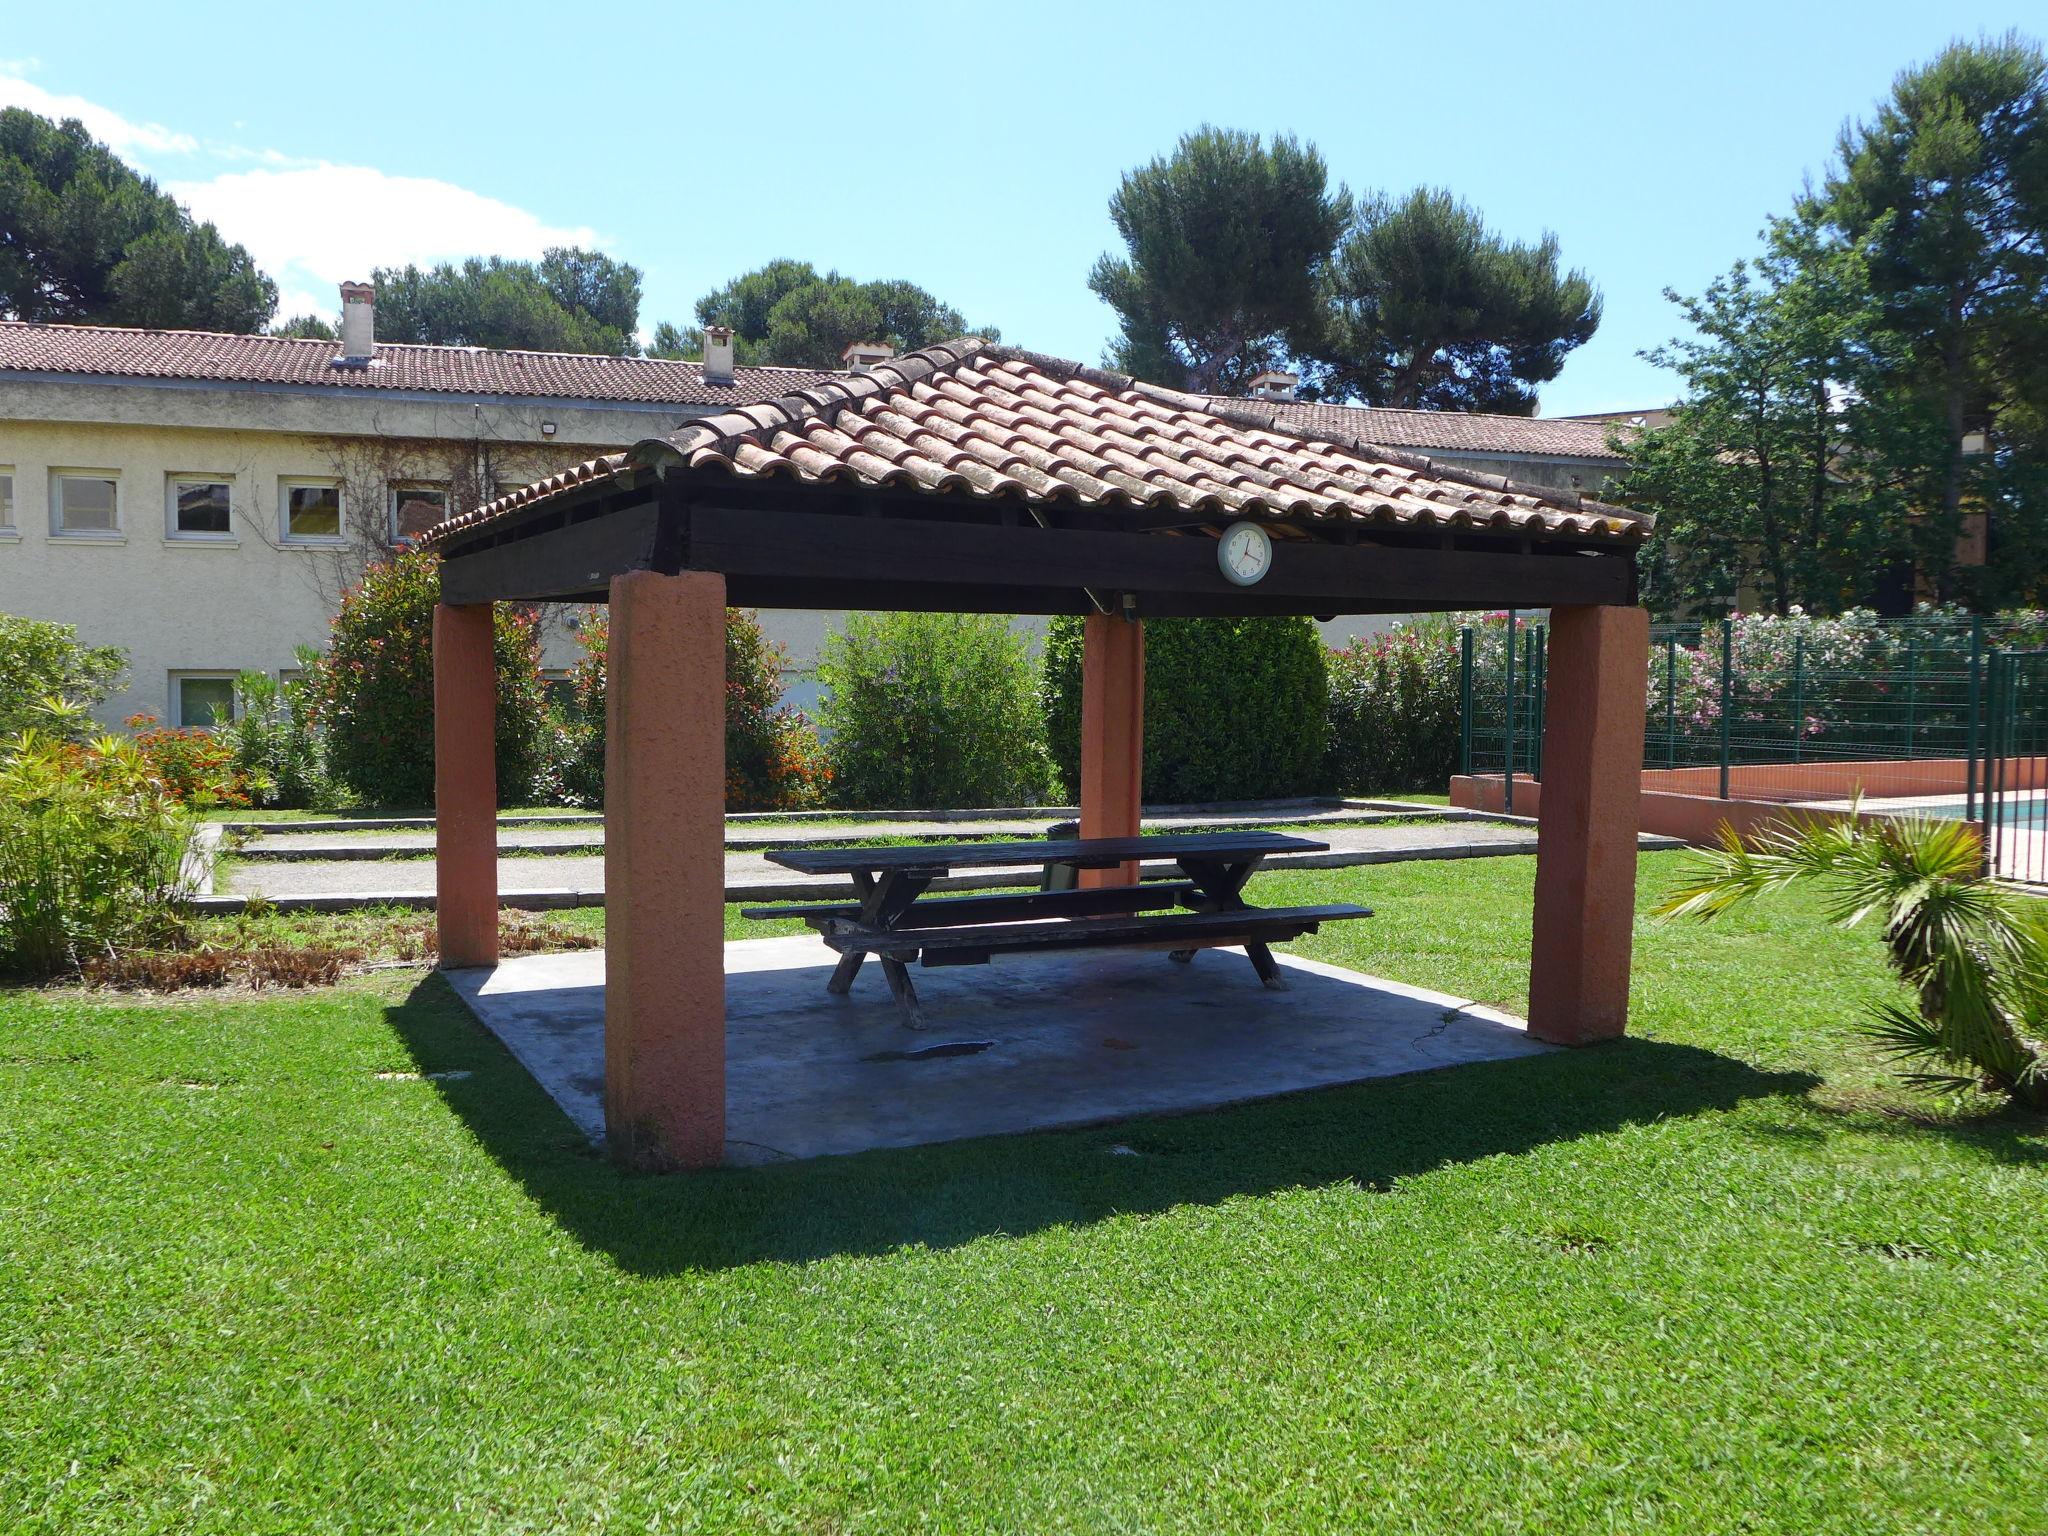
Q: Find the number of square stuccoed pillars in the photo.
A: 4